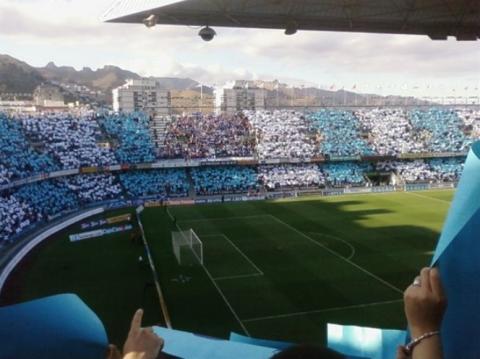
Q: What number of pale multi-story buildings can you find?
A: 2